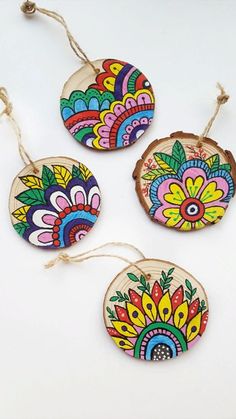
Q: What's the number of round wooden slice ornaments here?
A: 4